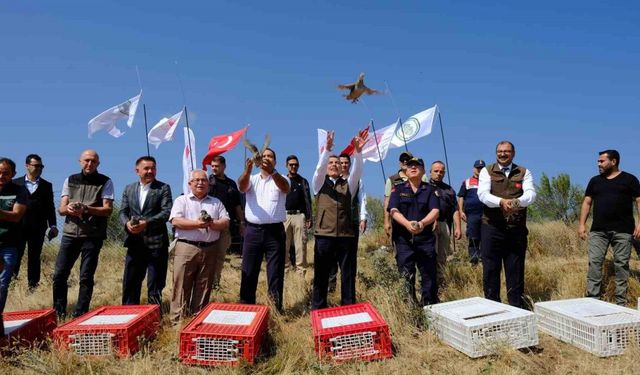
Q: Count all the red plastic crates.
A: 4